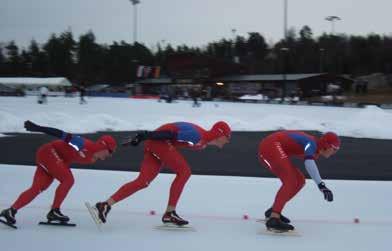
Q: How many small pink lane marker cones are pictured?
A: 3